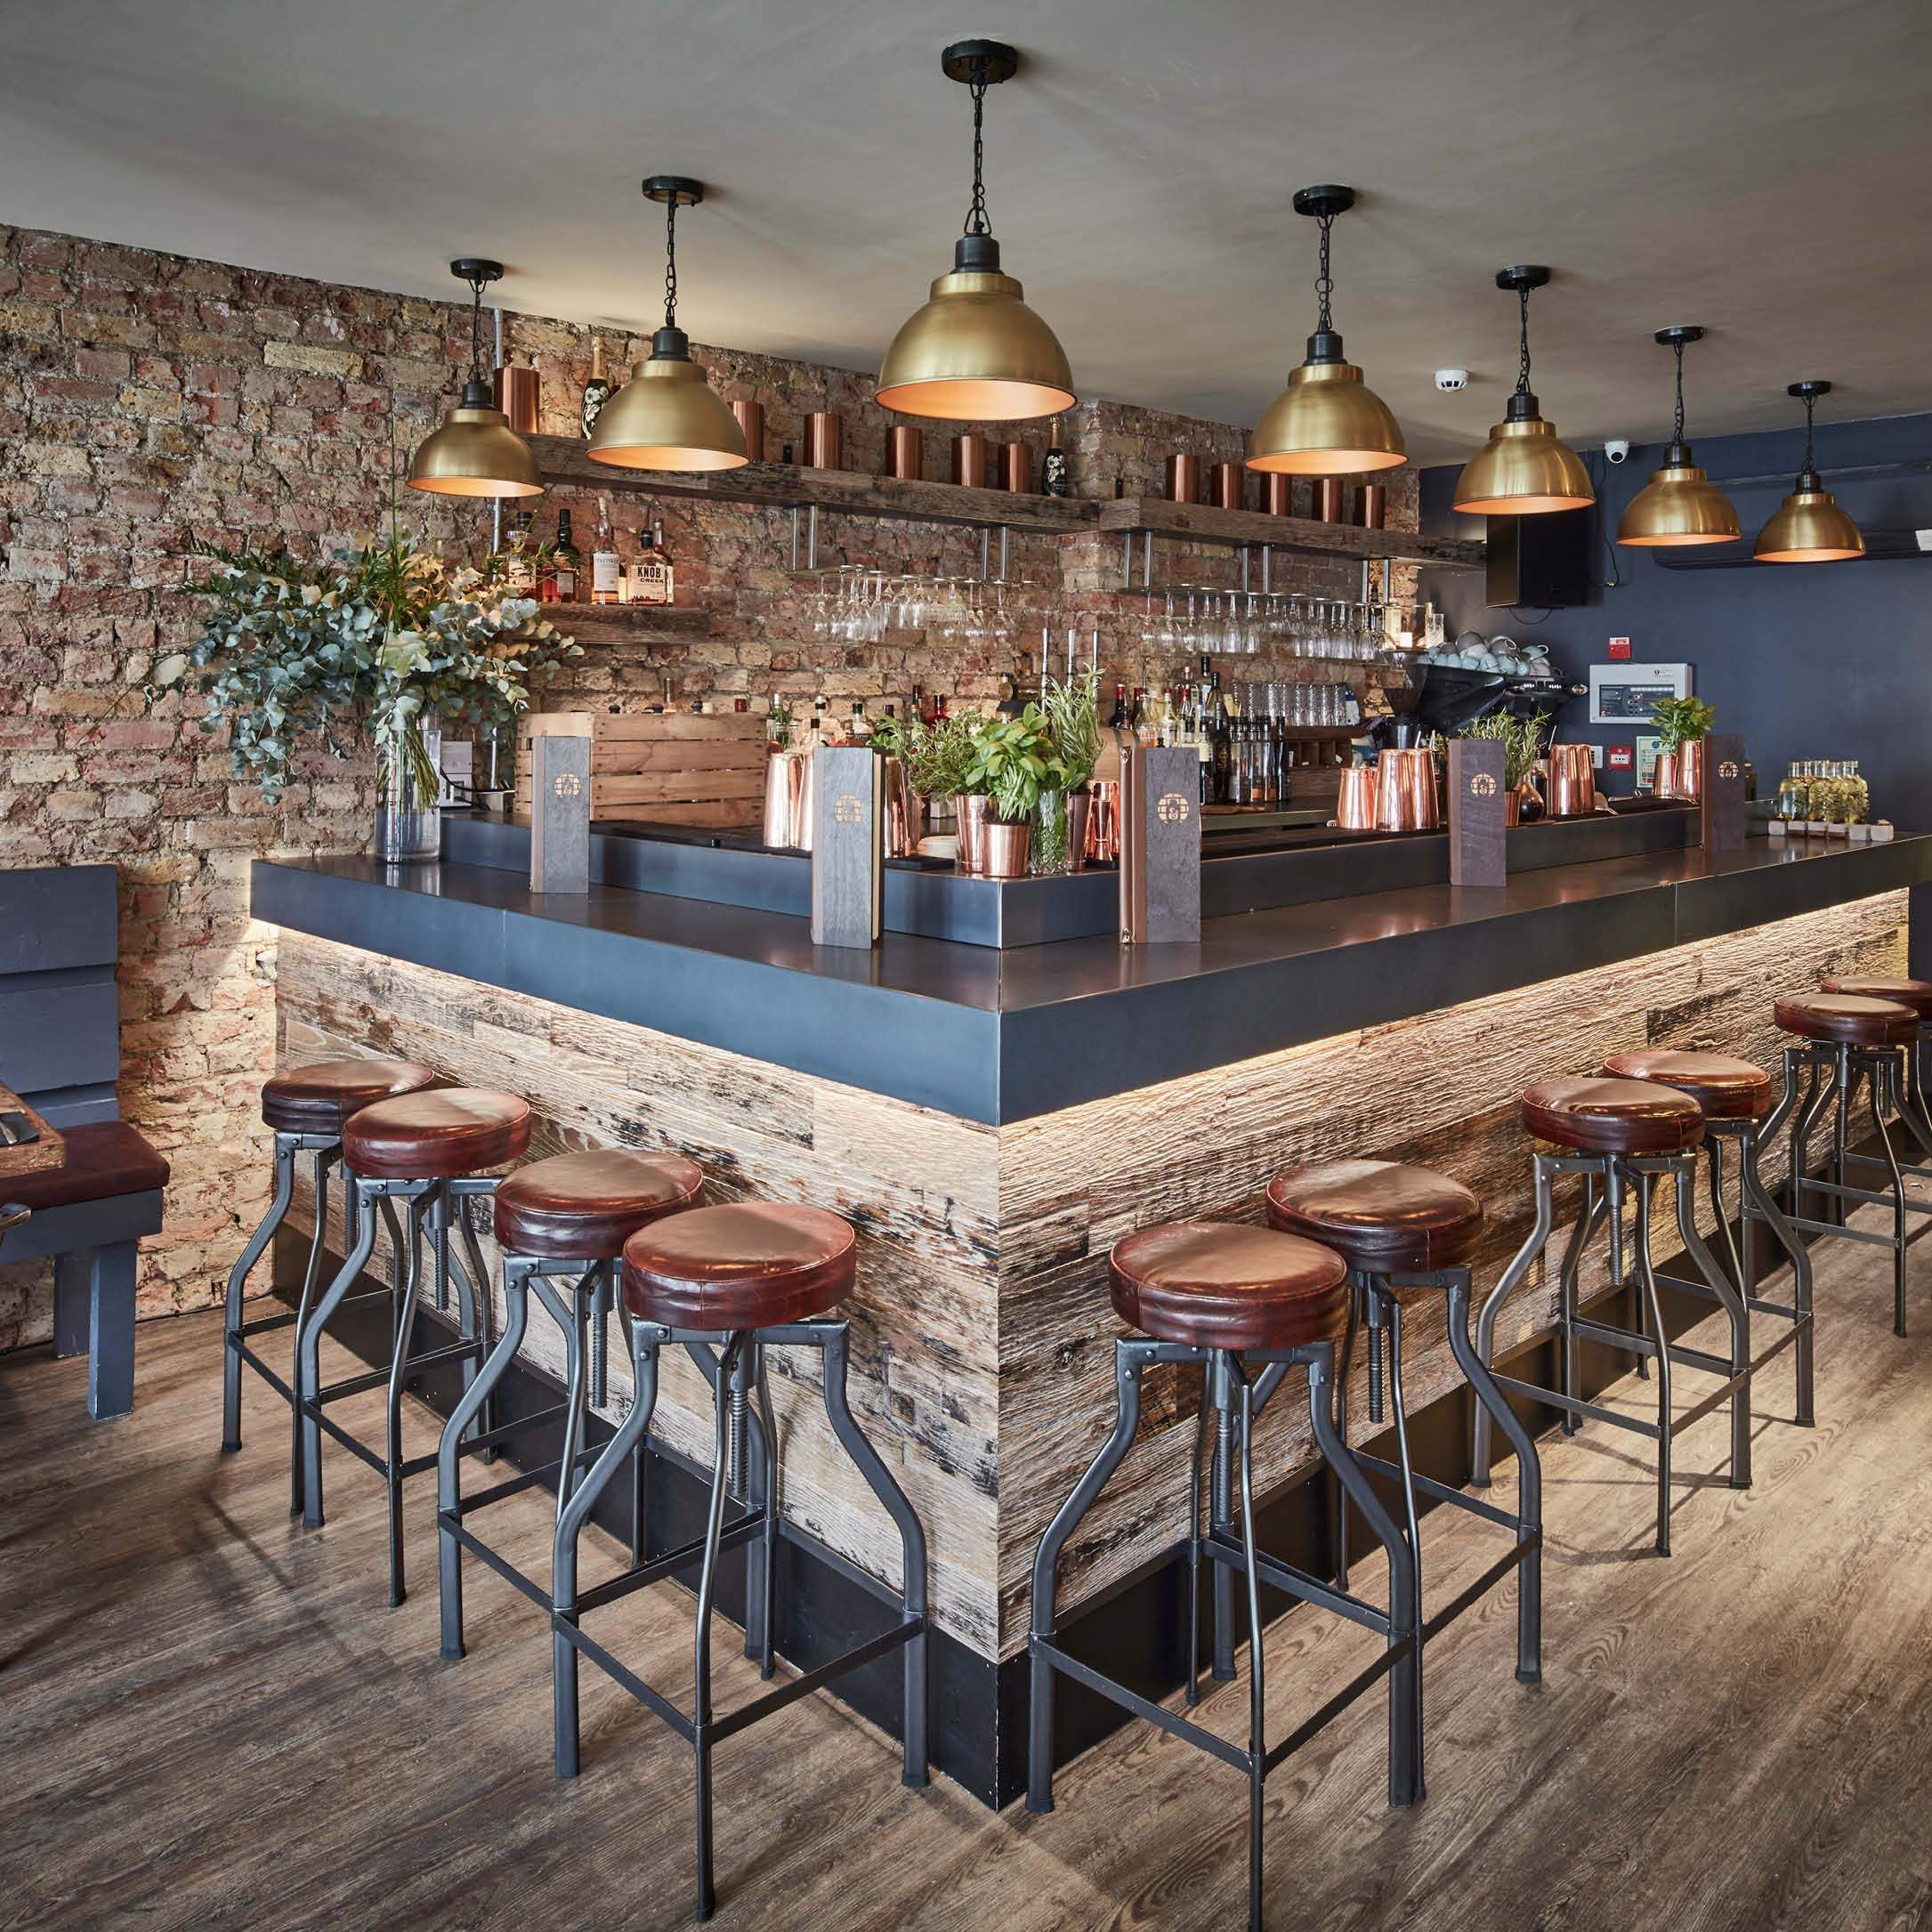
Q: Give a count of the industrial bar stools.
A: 10